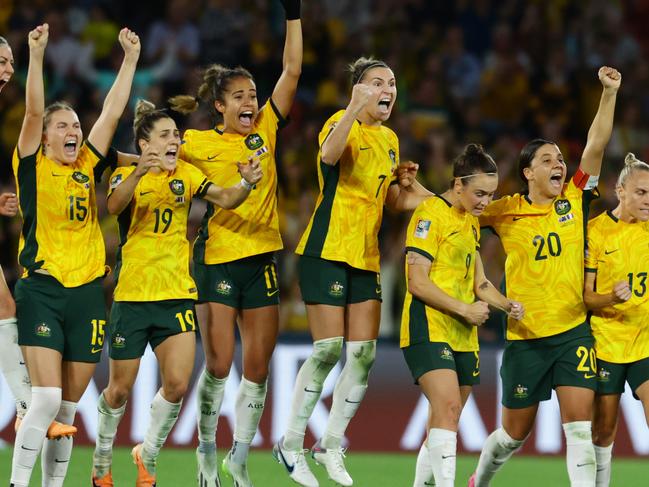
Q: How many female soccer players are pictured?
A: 8